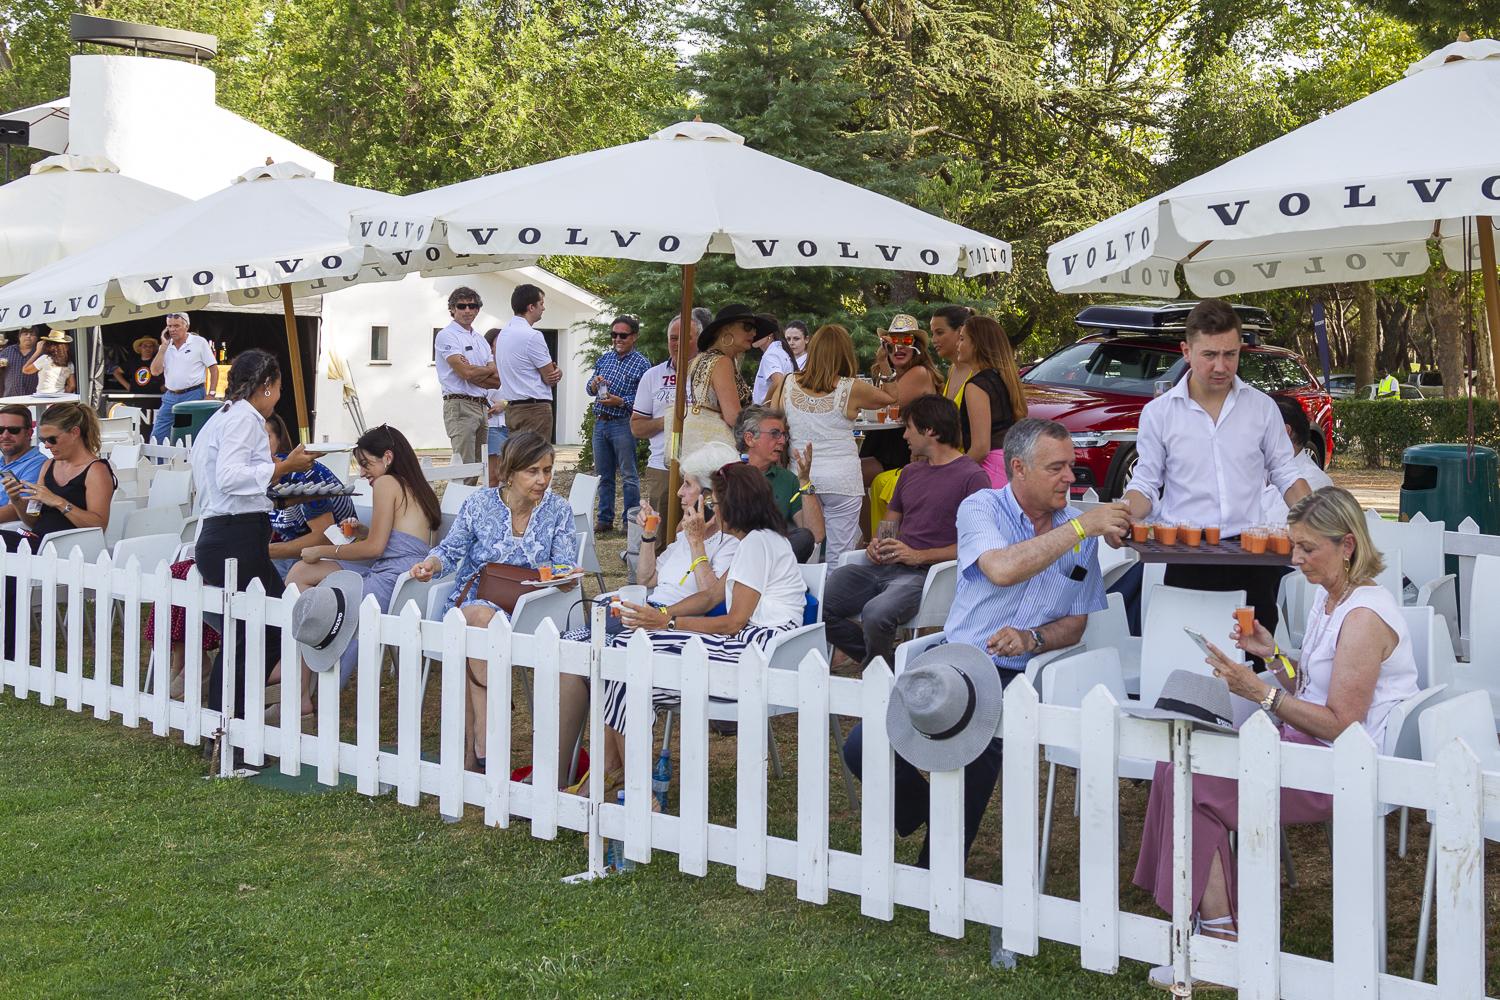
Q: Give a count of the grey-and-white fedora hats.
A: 3